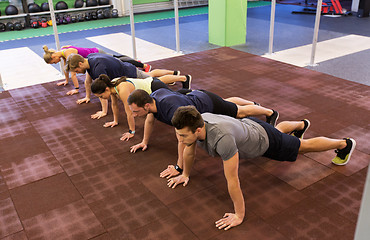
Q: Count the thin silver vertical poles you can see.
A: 5